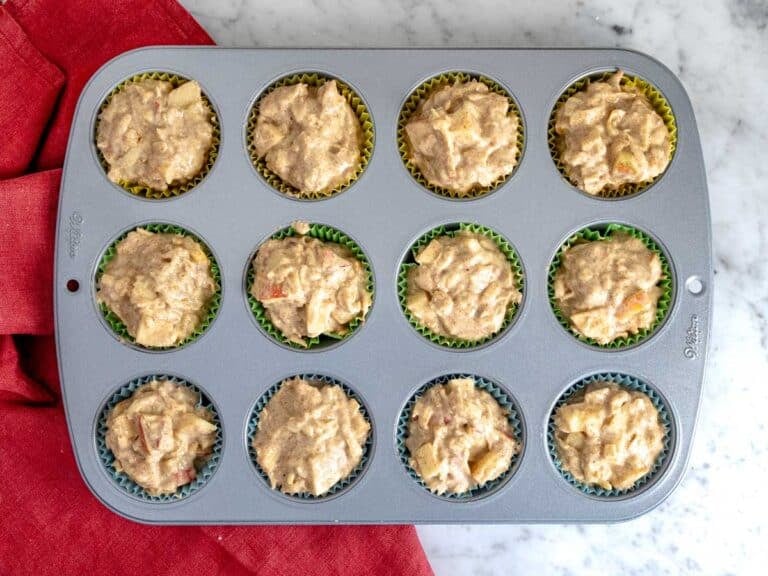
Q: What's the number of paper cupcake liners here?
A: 12